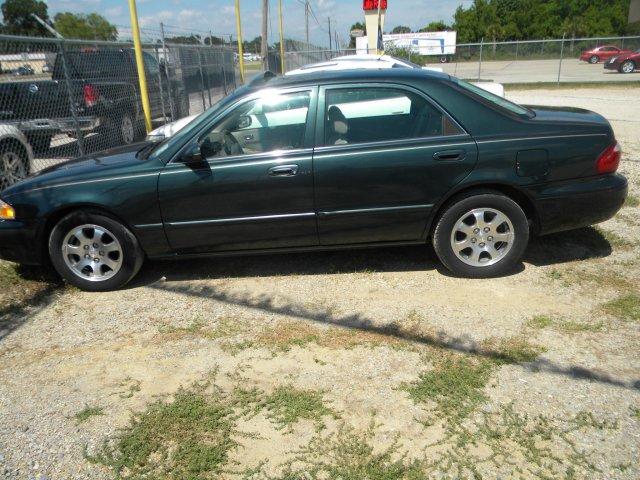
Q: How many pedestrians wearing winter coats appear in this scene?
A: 0